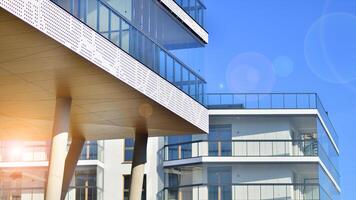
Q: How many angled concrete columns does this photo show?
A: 3